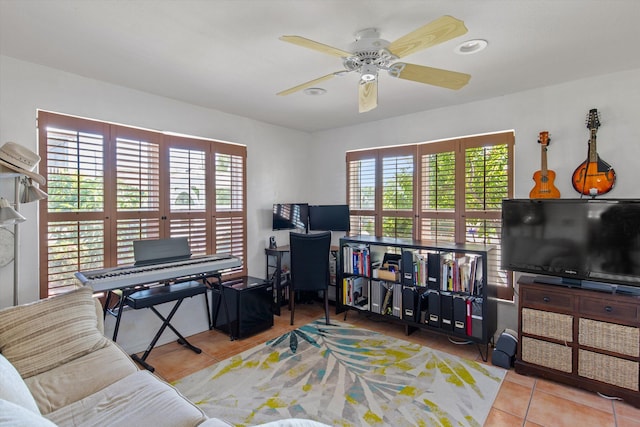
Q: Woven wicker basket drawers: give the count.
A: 4